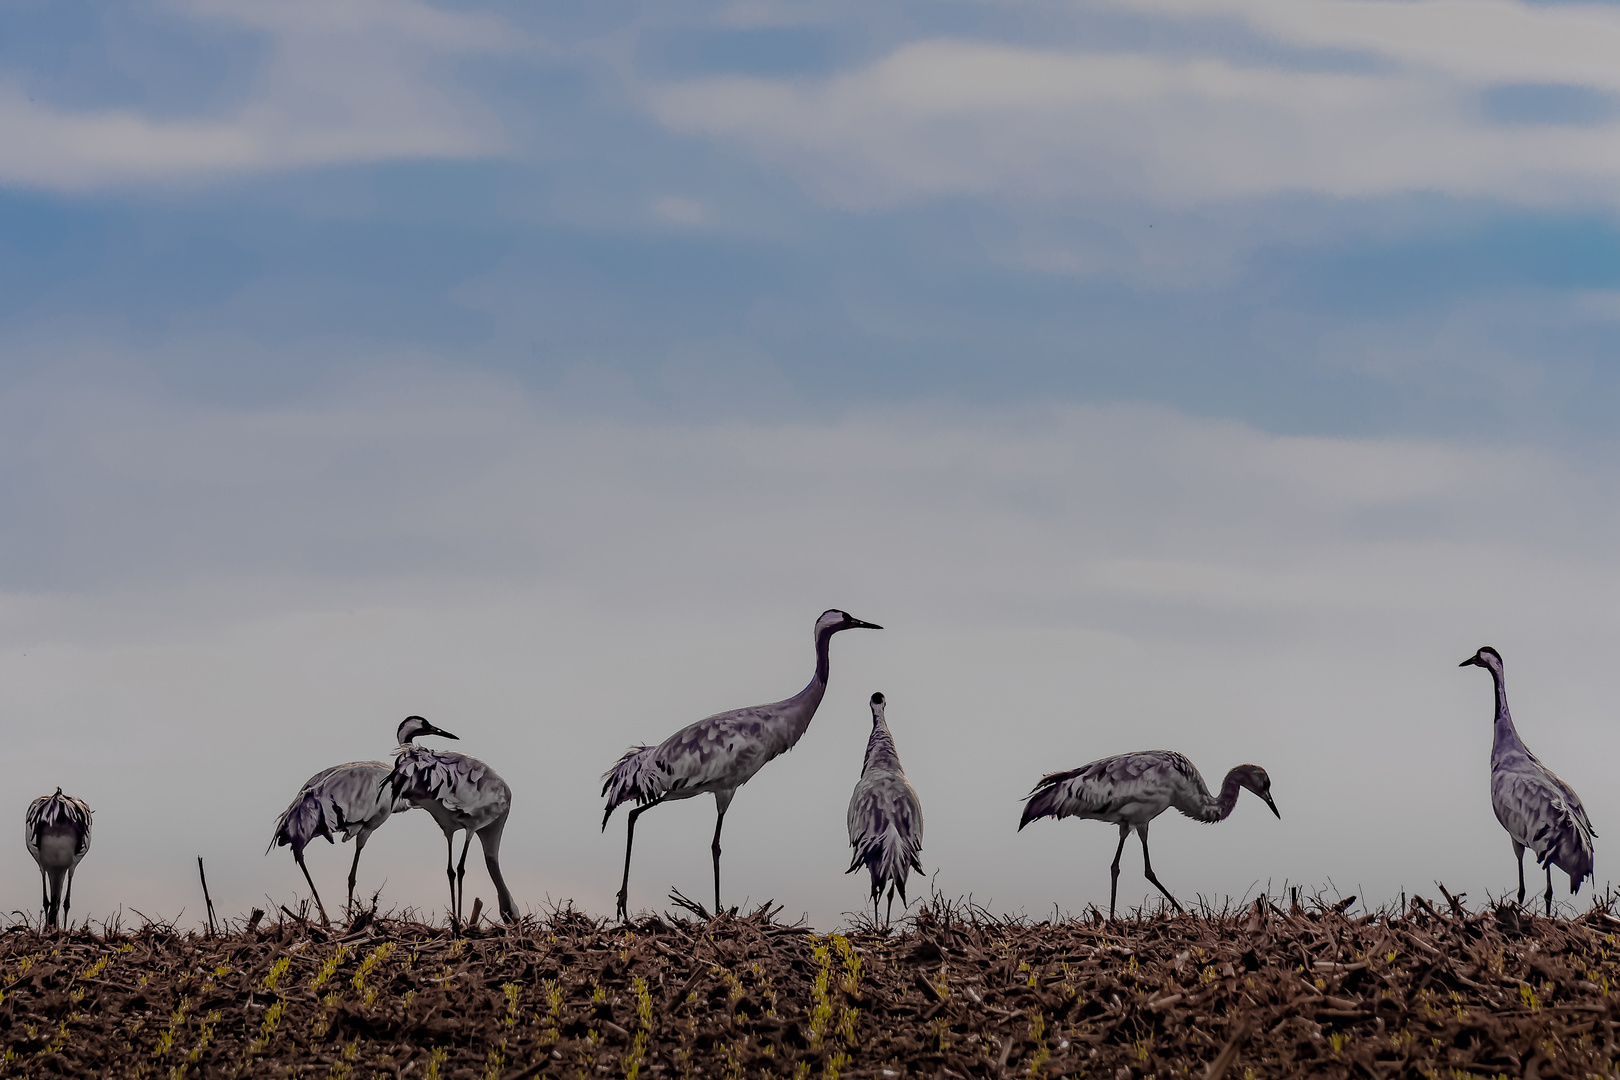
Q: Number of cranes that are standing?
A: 7